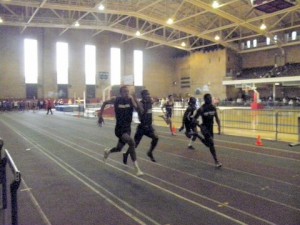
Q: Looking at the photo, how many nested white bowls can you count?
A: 0